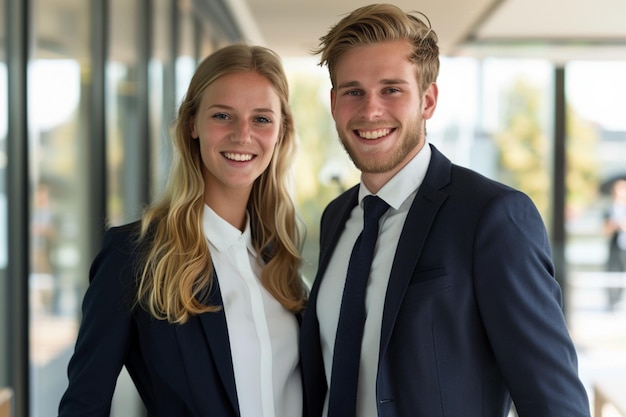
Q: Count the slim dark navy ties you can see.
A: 1